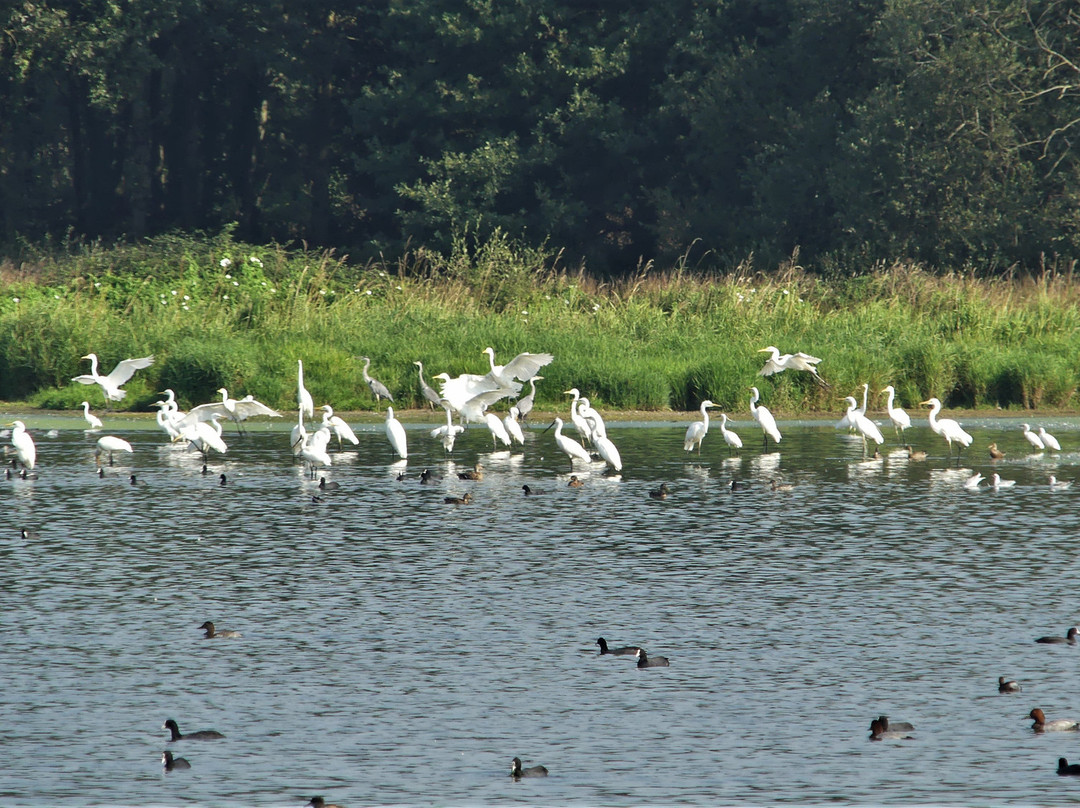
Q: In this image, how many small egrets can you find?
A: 4